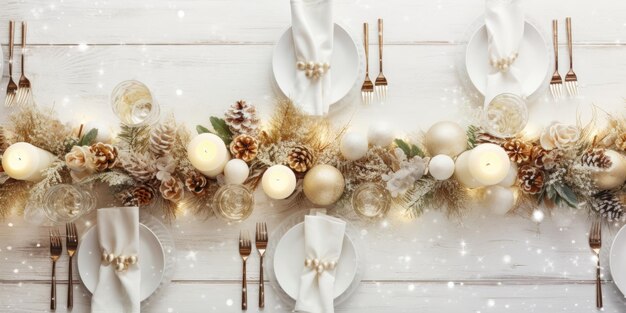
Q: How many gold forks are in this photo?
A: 11